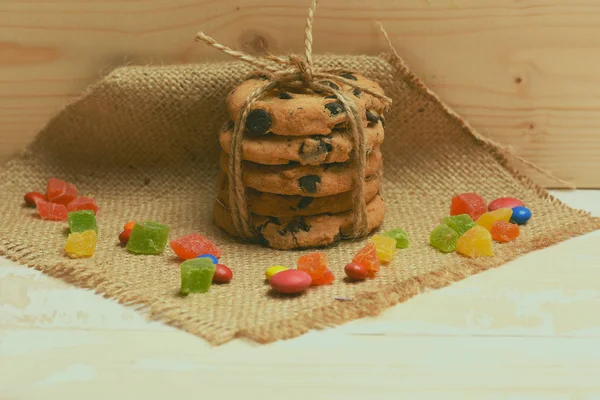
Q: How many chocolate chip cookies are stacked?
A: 5